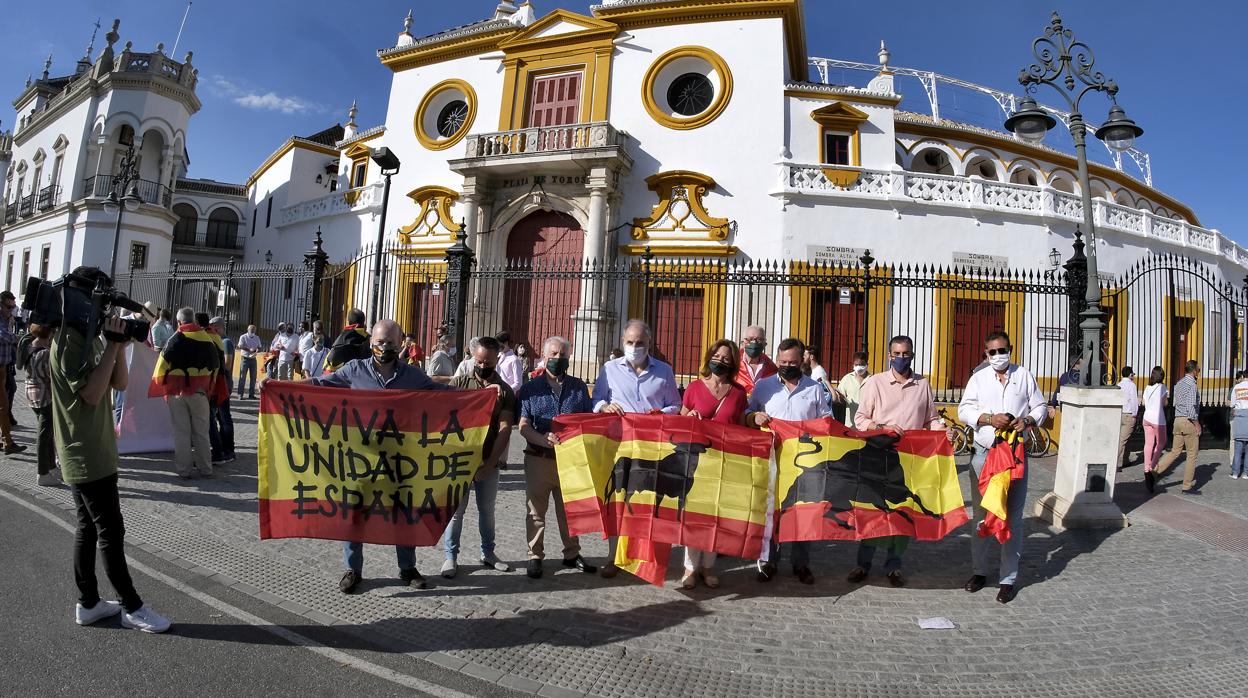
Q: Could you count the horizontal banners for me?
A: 3